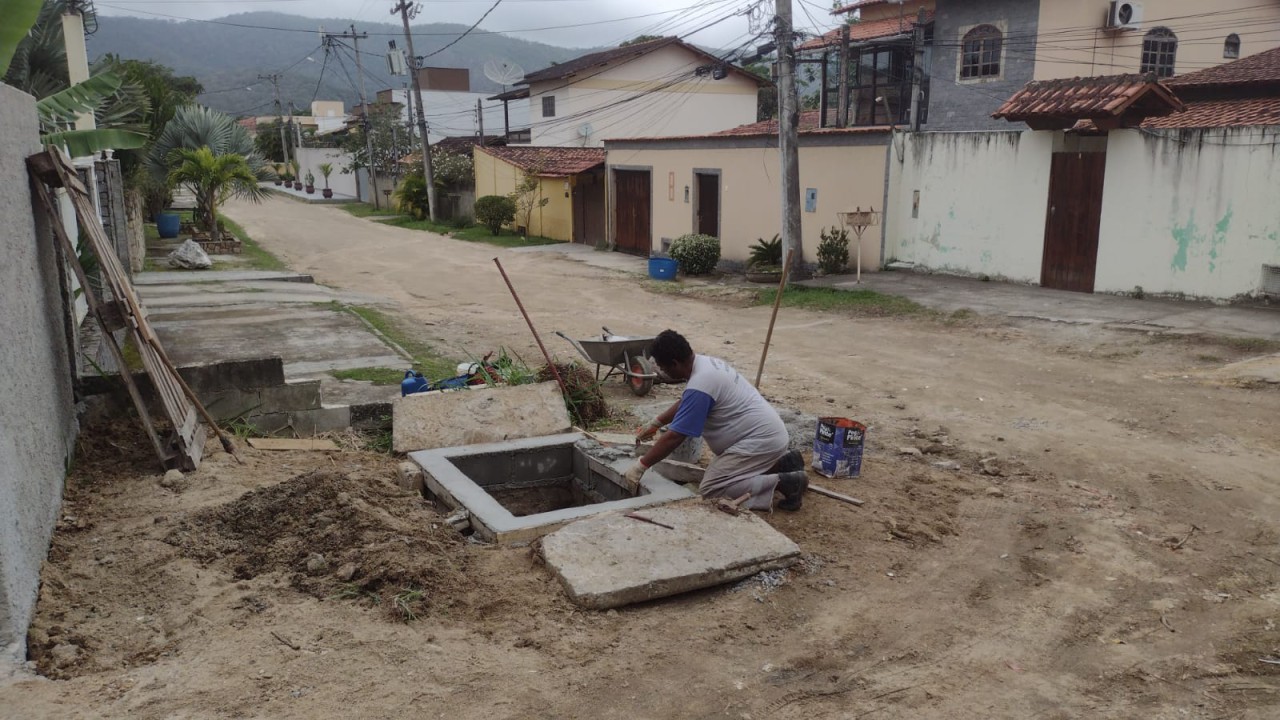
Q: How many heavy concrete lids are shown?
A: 2